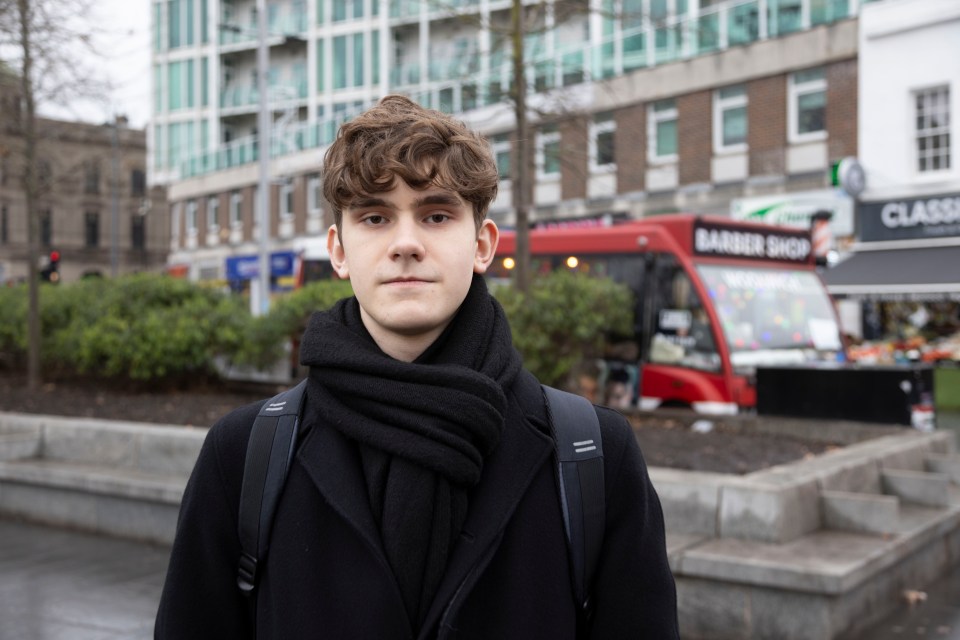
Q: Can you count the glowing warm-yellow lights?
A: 2